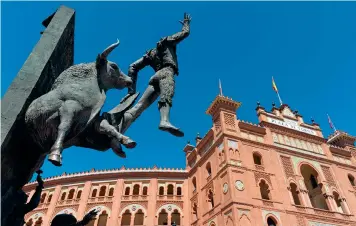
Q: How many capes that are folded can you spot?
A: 1